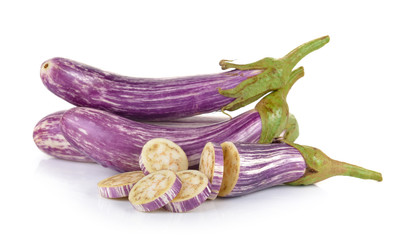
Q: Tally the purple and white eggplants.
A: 4